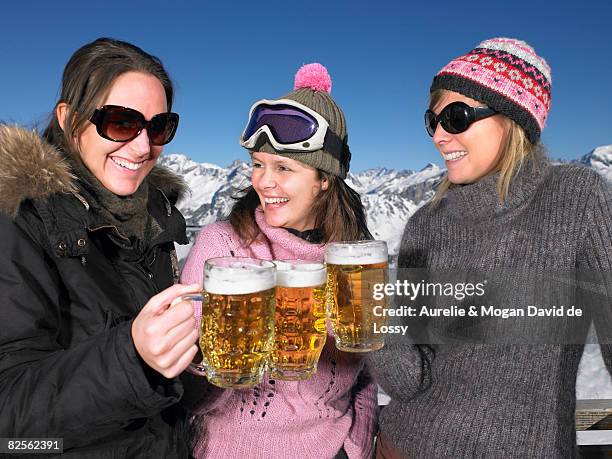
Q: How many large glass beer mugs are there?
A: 3